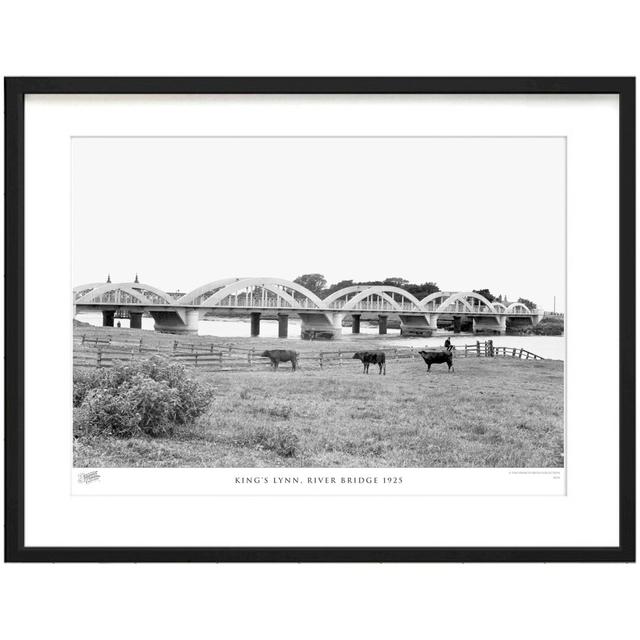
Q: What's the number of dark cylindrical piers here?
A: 7